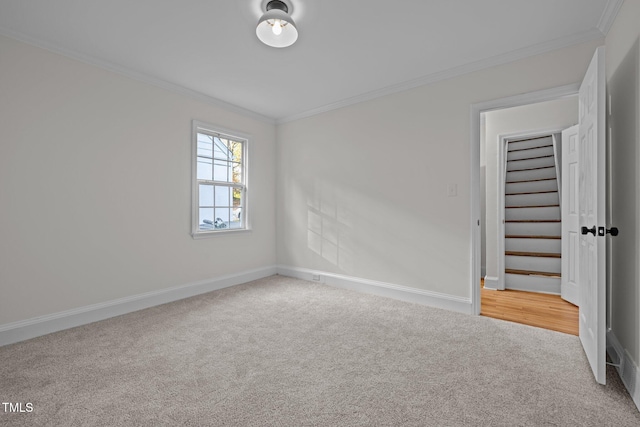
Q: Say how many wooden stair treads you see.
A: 11